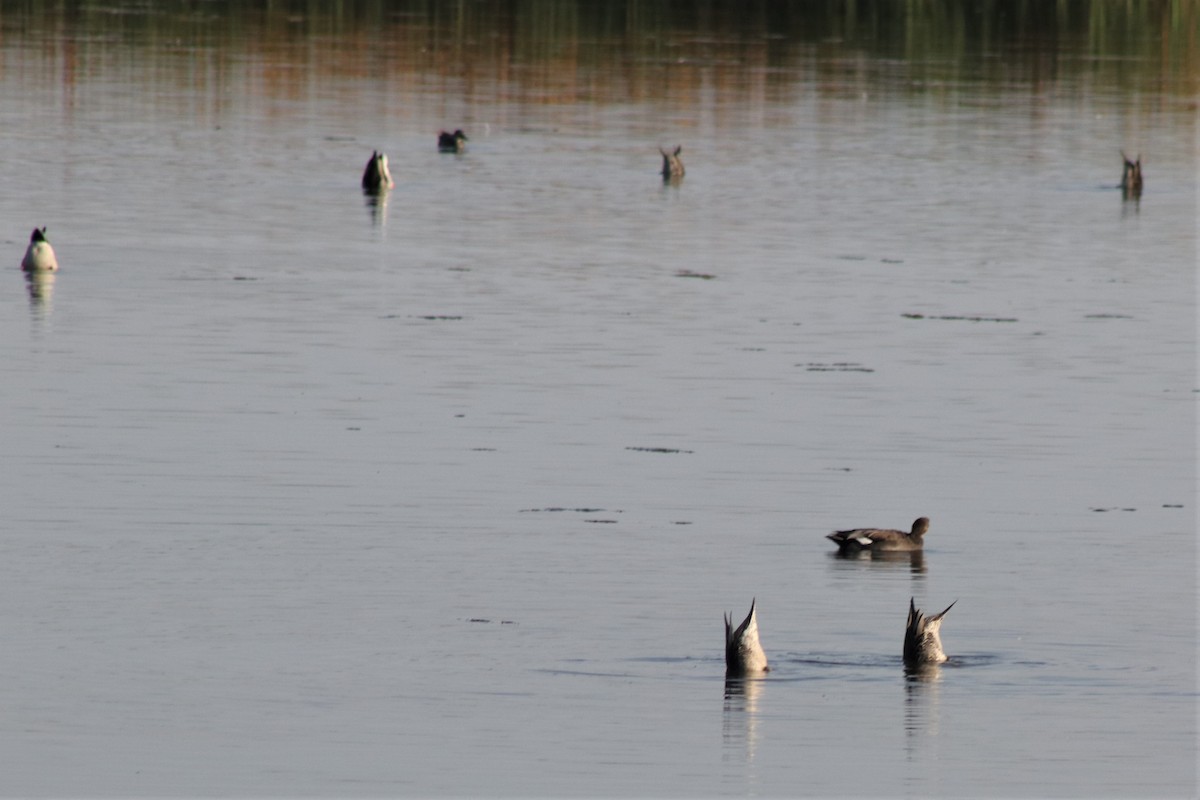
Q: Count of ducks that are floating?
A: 2